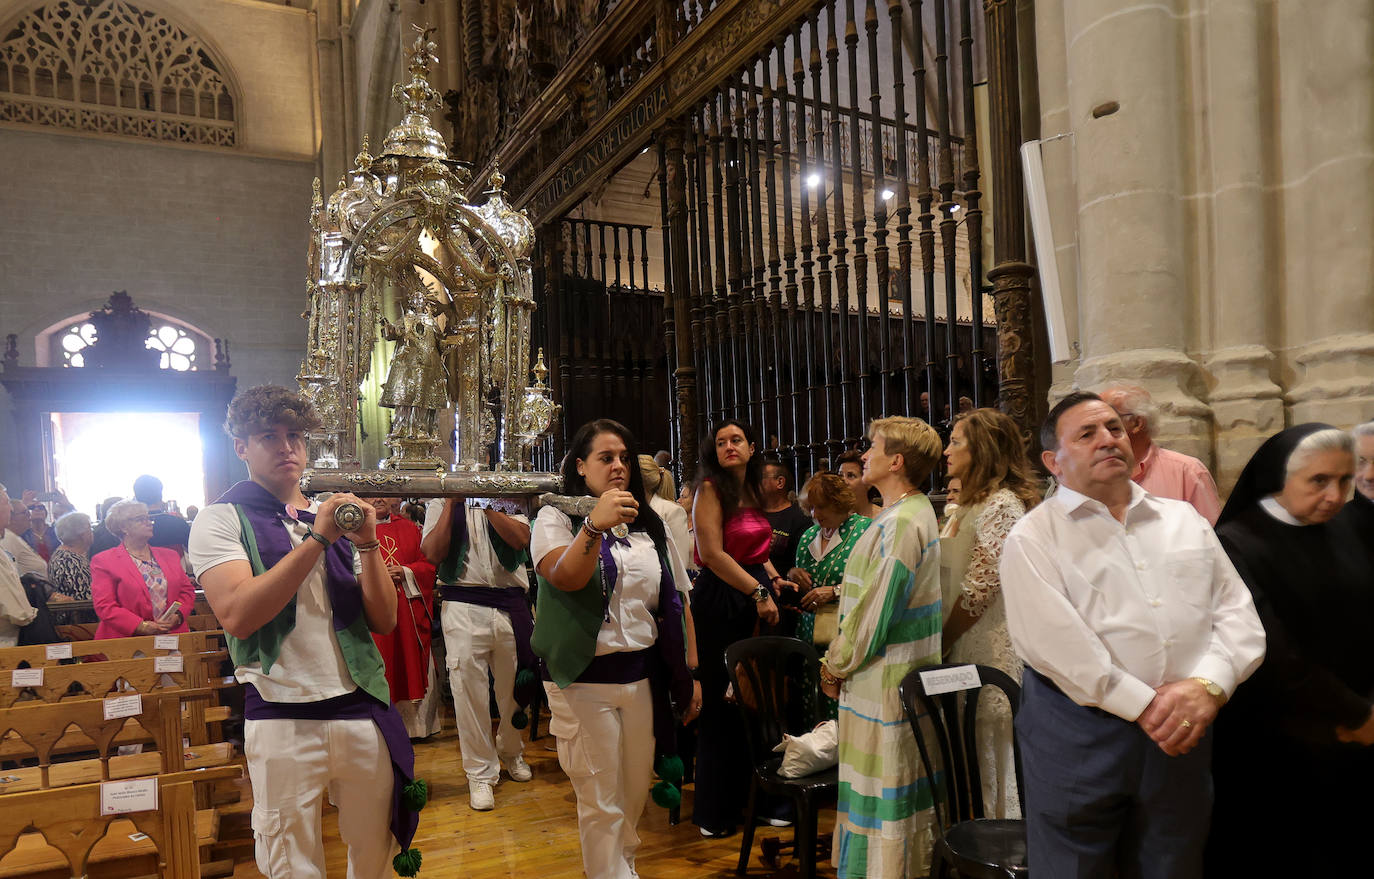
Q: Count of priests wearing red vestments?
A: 1